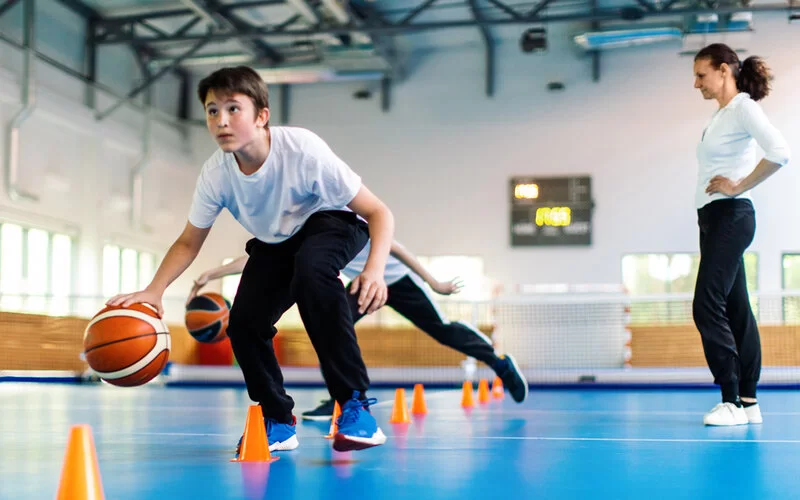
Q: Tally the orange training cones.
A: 8